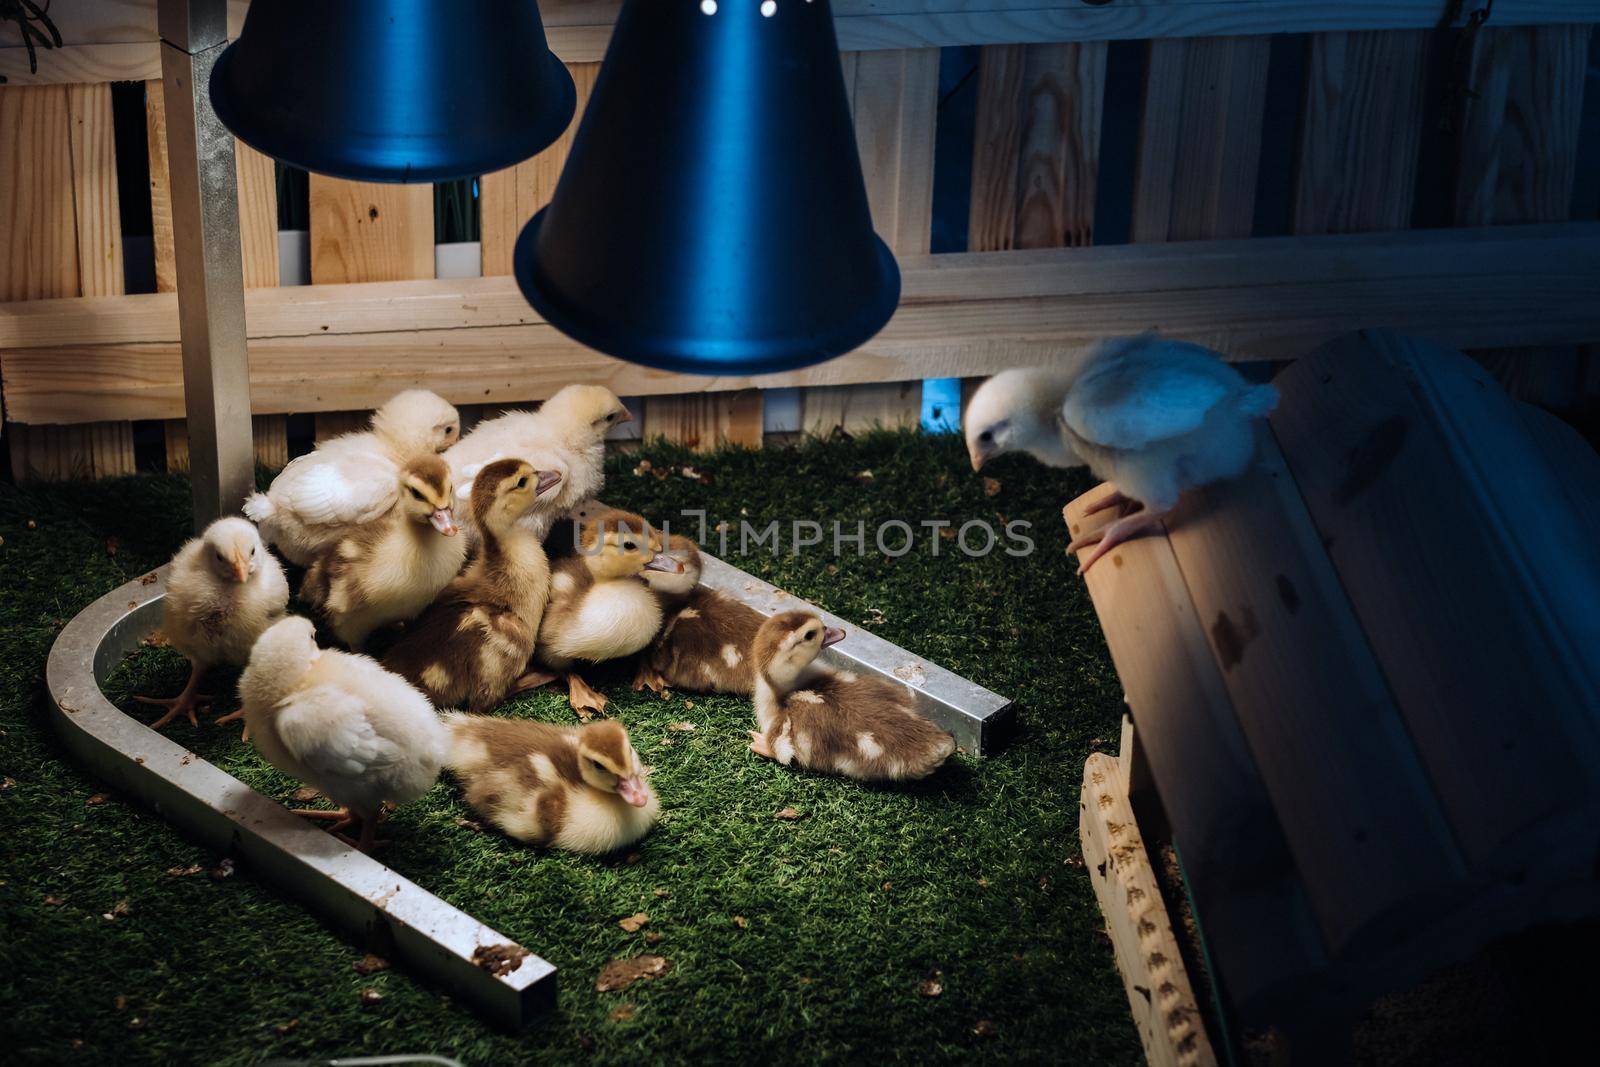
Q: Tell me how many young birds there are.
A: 11